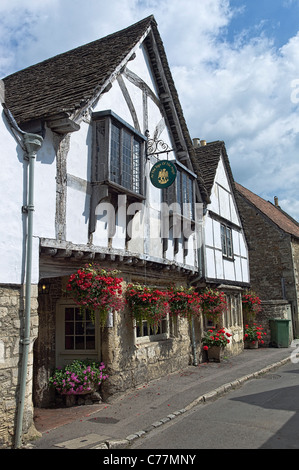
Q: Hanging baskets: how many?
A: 5